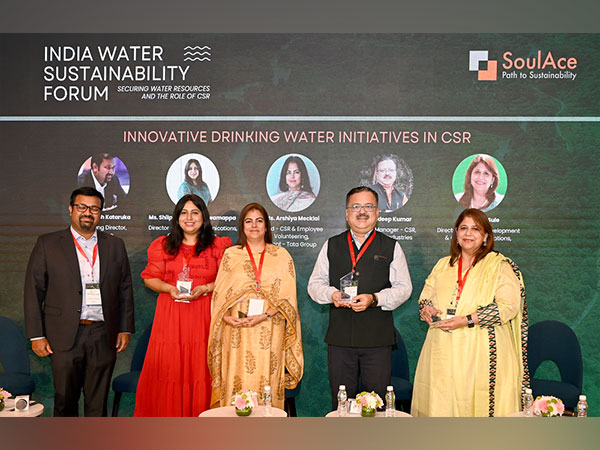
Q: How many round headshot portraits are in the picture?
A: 5